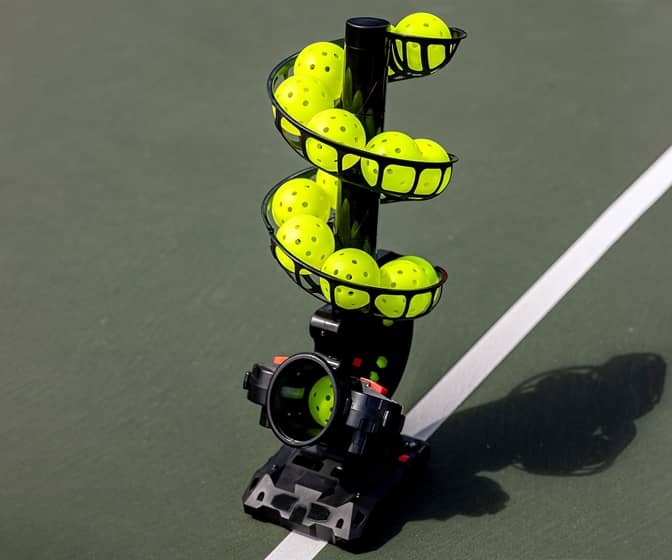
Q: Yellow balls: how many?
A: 13